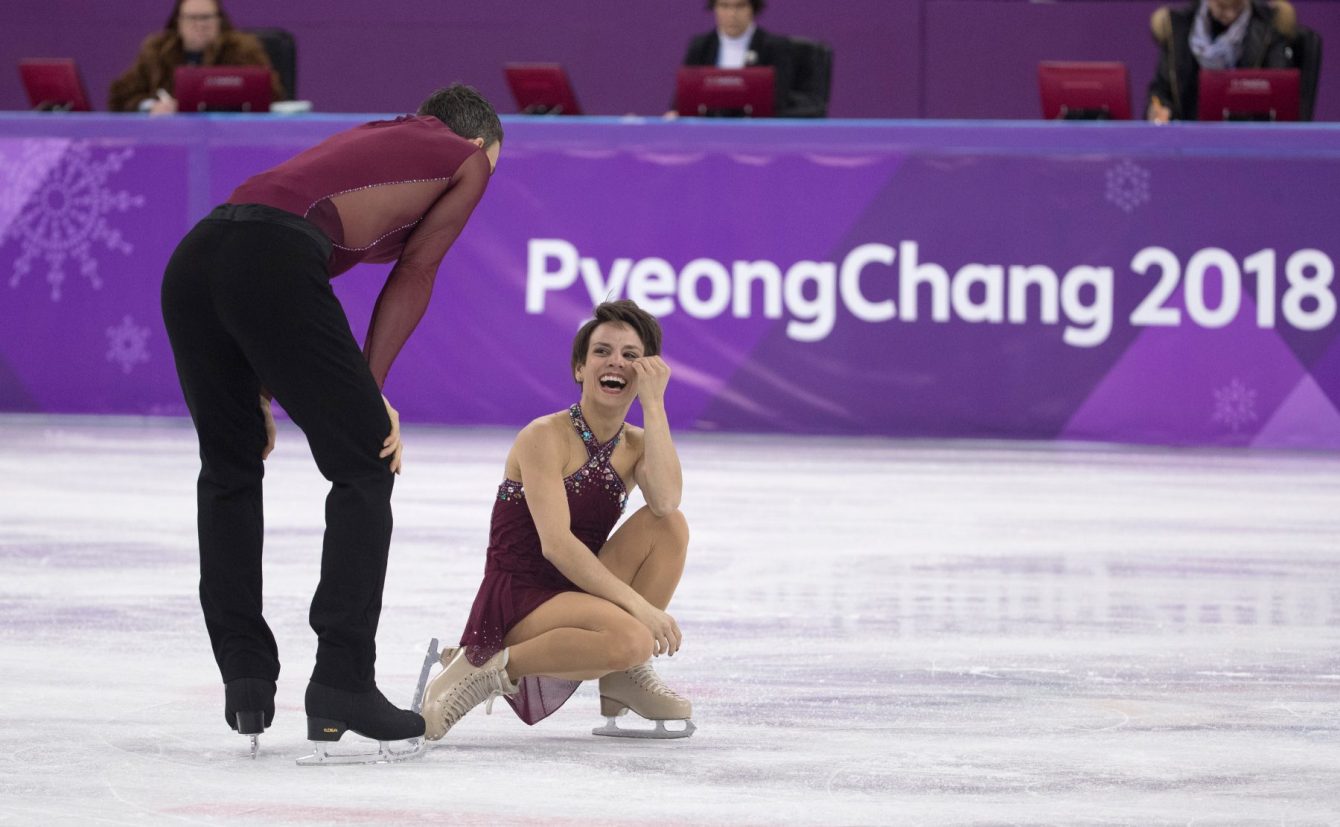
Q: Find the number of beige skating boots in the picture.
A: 2